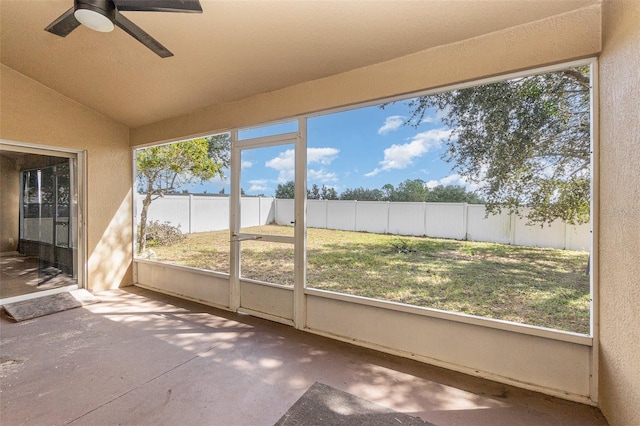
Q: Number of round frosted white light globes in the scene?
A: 1